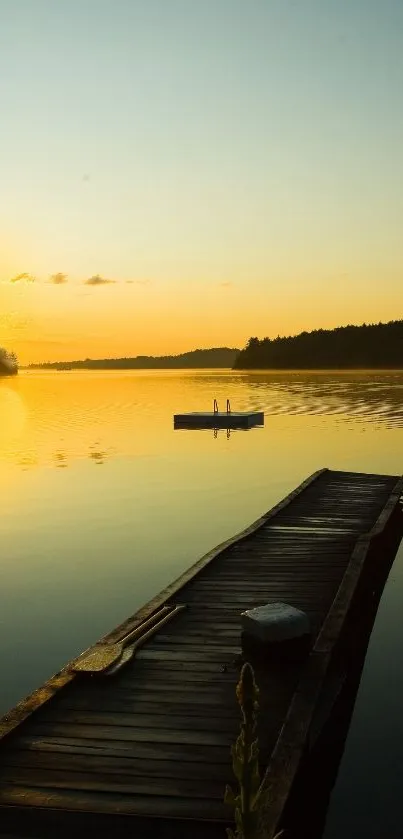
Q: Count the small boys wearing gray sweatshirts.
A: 0